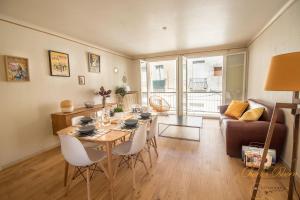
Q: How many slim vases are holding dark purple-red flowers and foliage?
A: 1